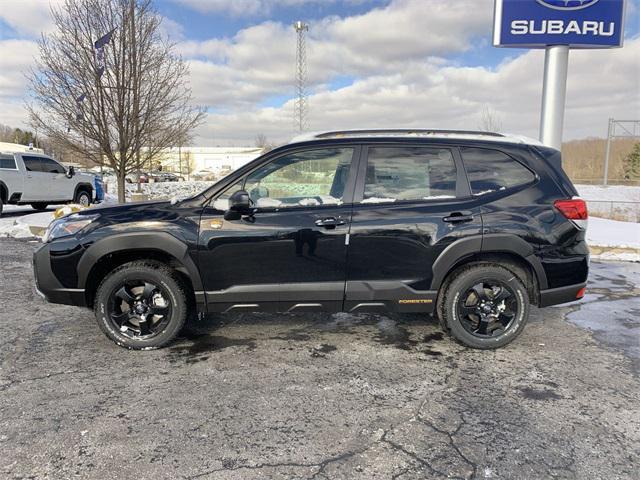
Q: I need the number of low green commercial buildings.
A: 0